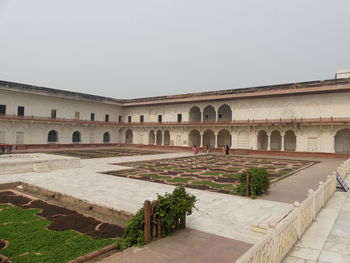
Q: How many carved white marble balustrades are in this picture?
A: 1